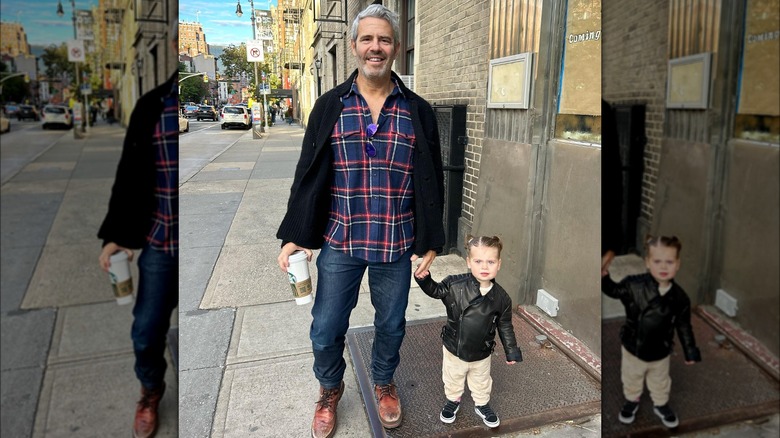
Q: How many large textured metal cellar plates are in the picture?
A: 1